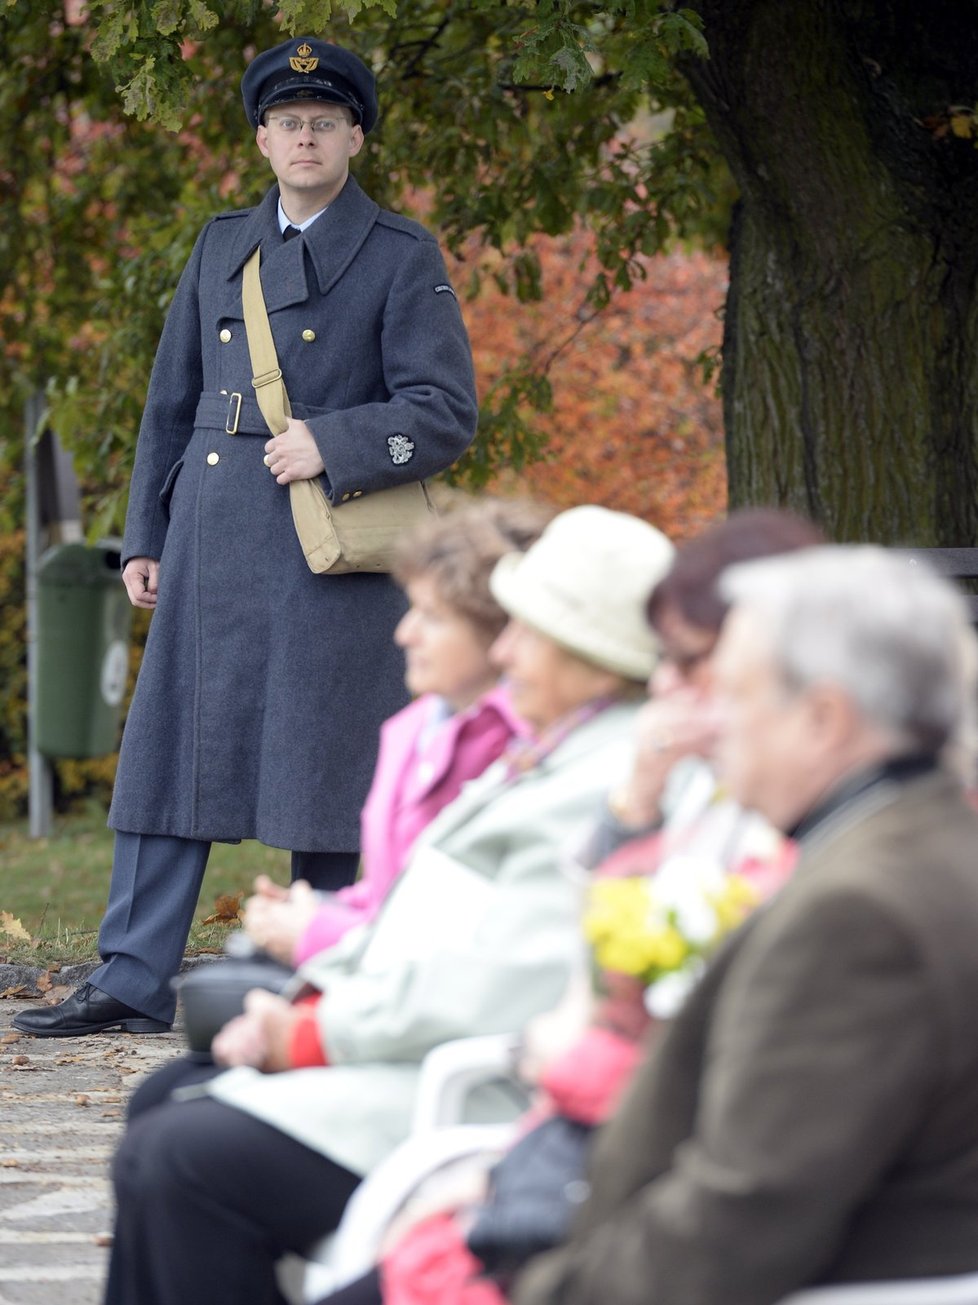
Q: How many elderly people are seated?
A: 4